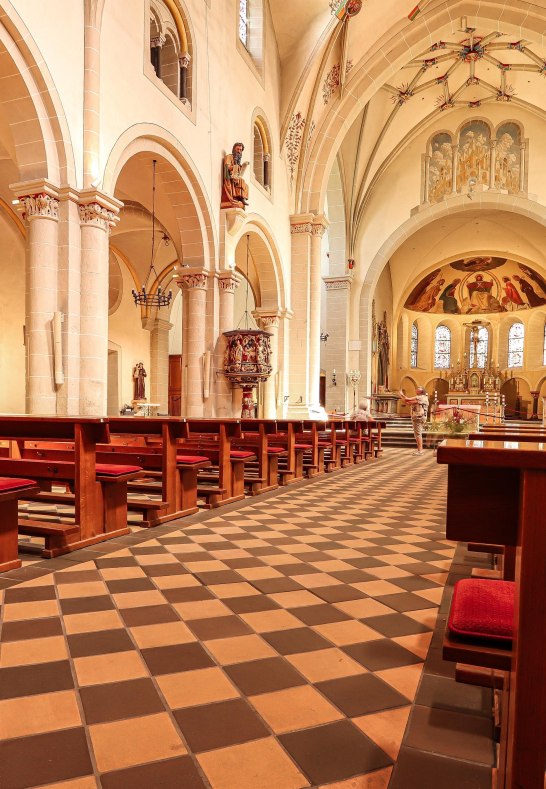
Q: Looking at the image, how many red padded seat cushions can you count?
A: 12